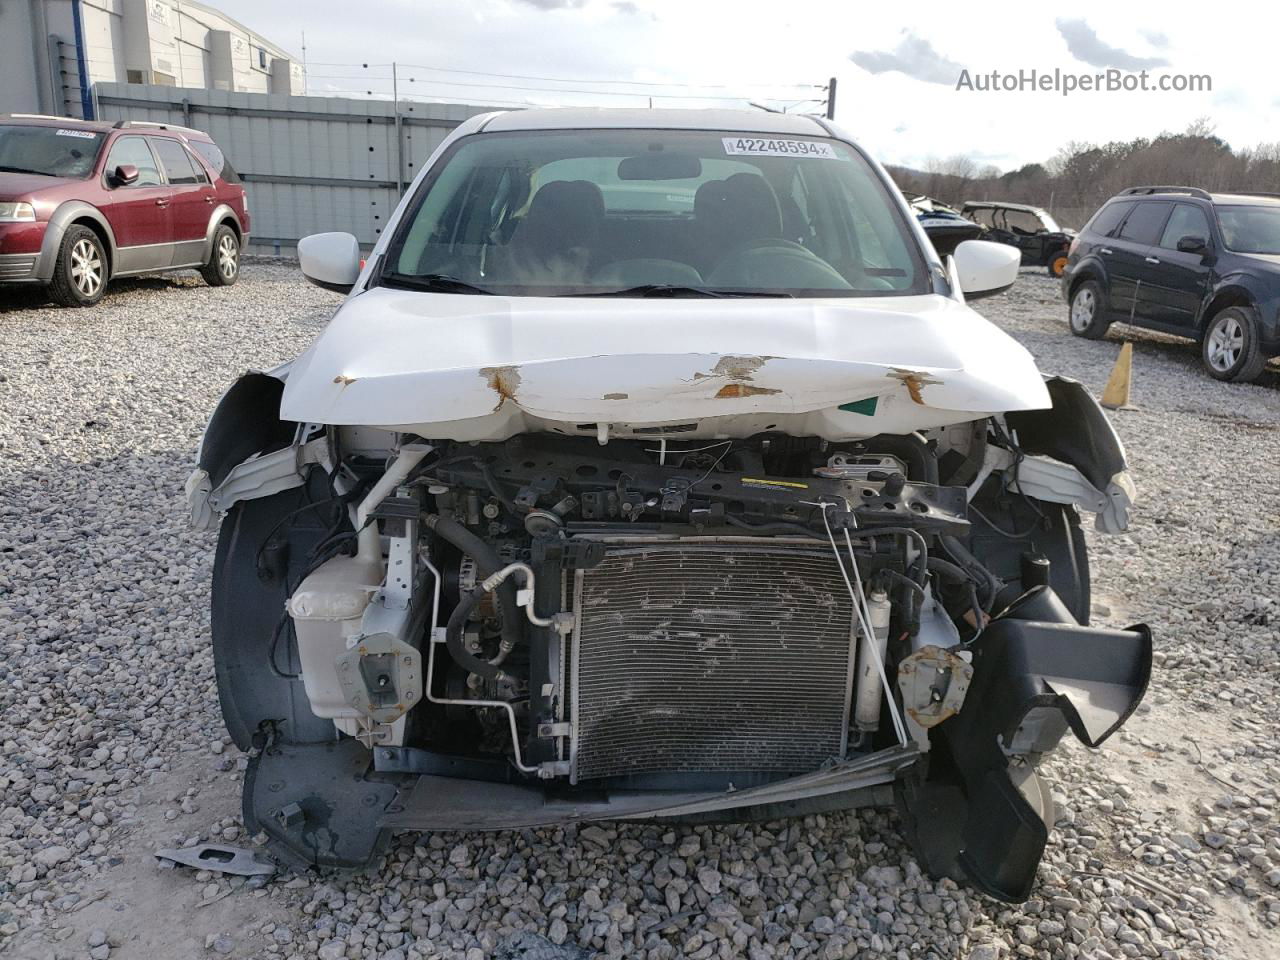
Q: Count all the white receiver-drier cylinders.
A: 1